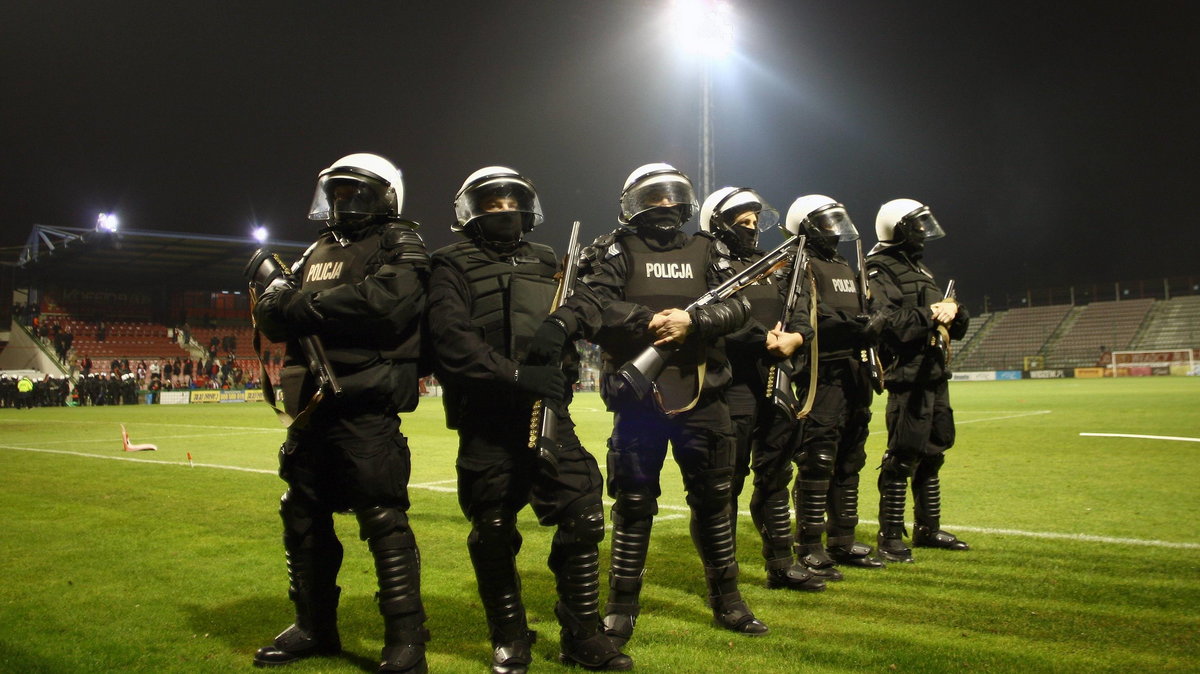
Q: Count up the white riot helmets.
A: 6